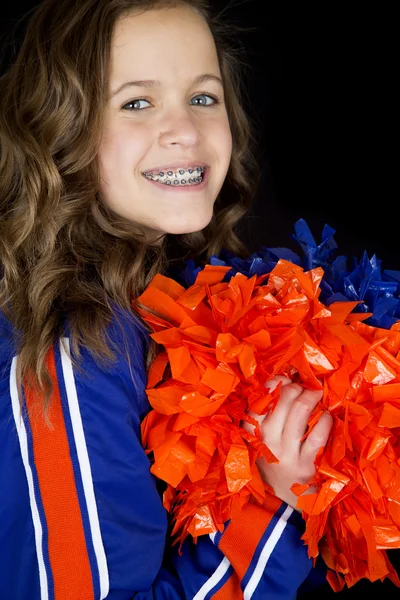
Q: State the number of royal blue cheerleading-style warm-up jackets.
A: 1